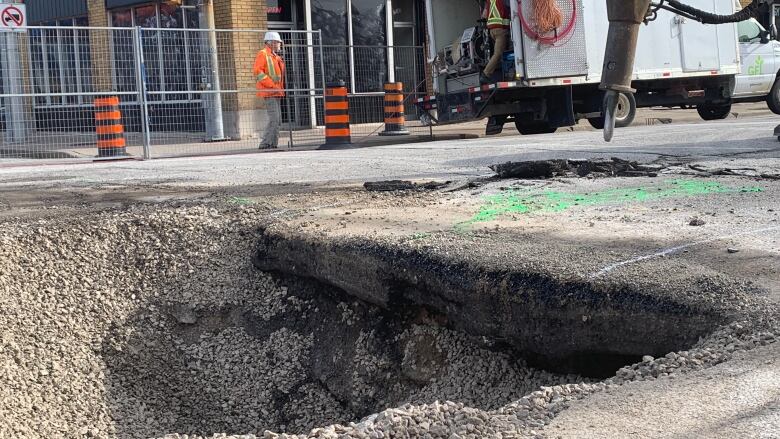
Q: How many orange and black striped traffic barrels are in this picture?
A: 3